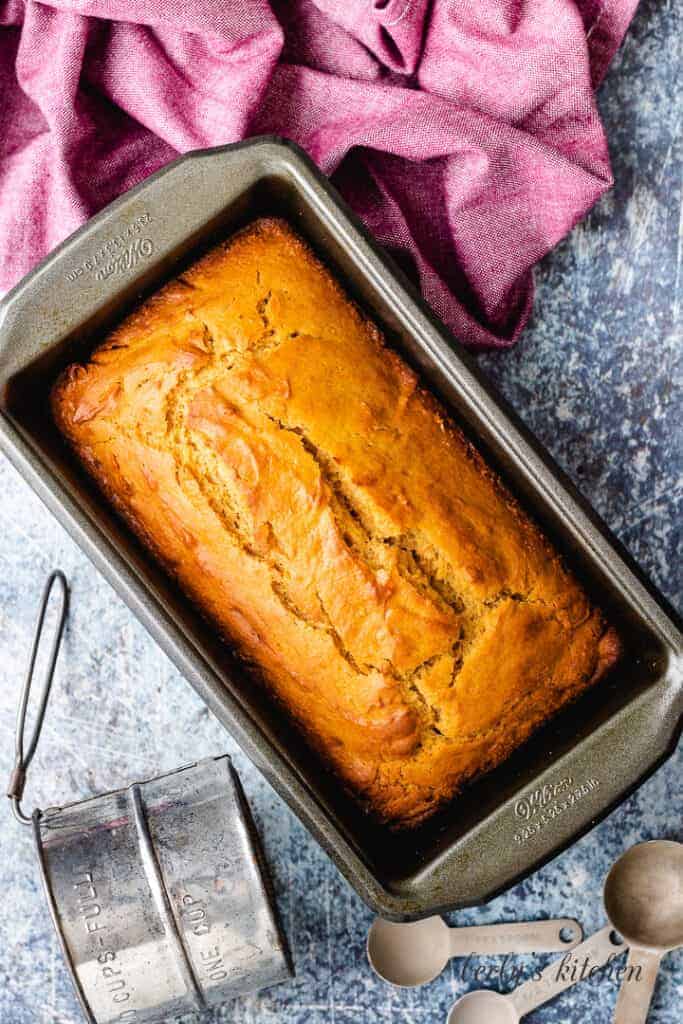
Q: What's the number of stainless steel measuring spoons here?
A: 3